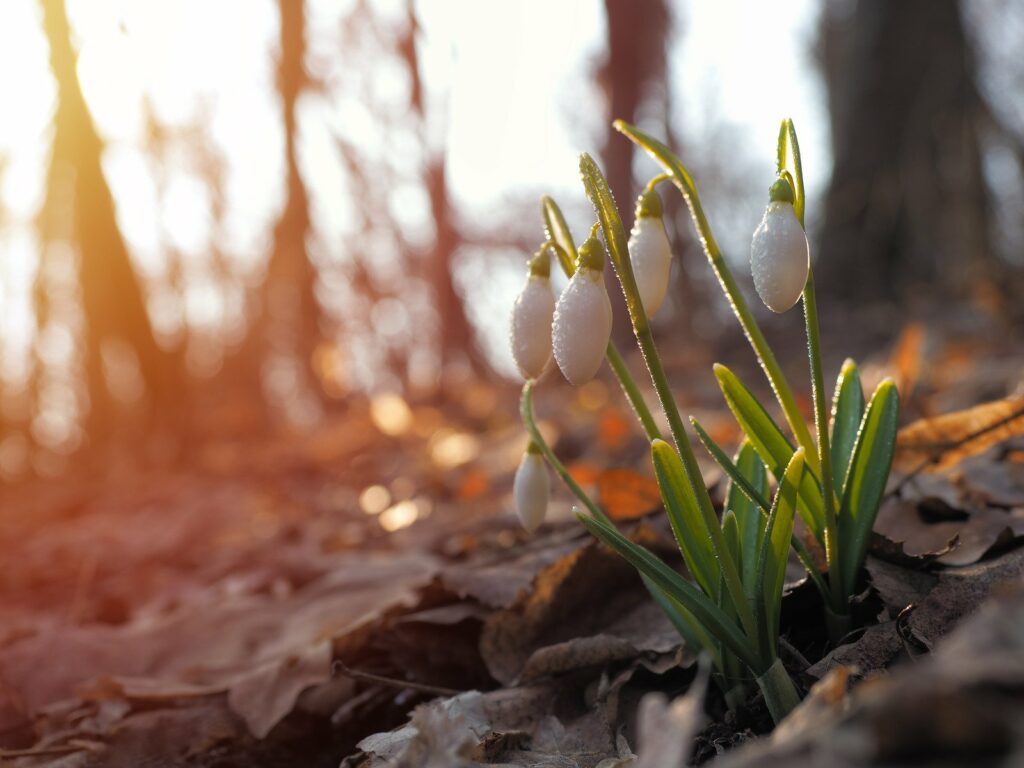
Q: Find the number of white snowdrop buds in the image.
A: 5